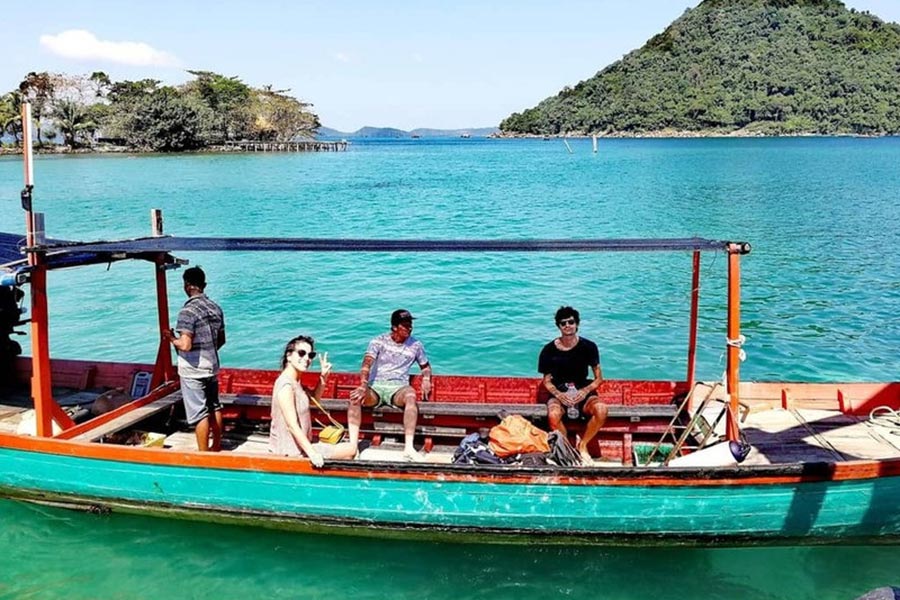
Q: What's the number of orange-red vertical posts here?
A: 4